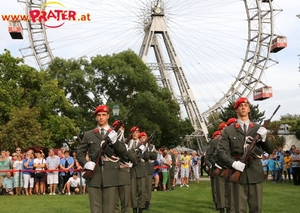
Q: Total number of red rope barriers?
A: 1